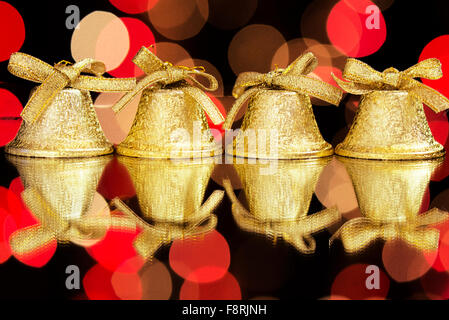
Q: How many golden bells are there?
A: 4